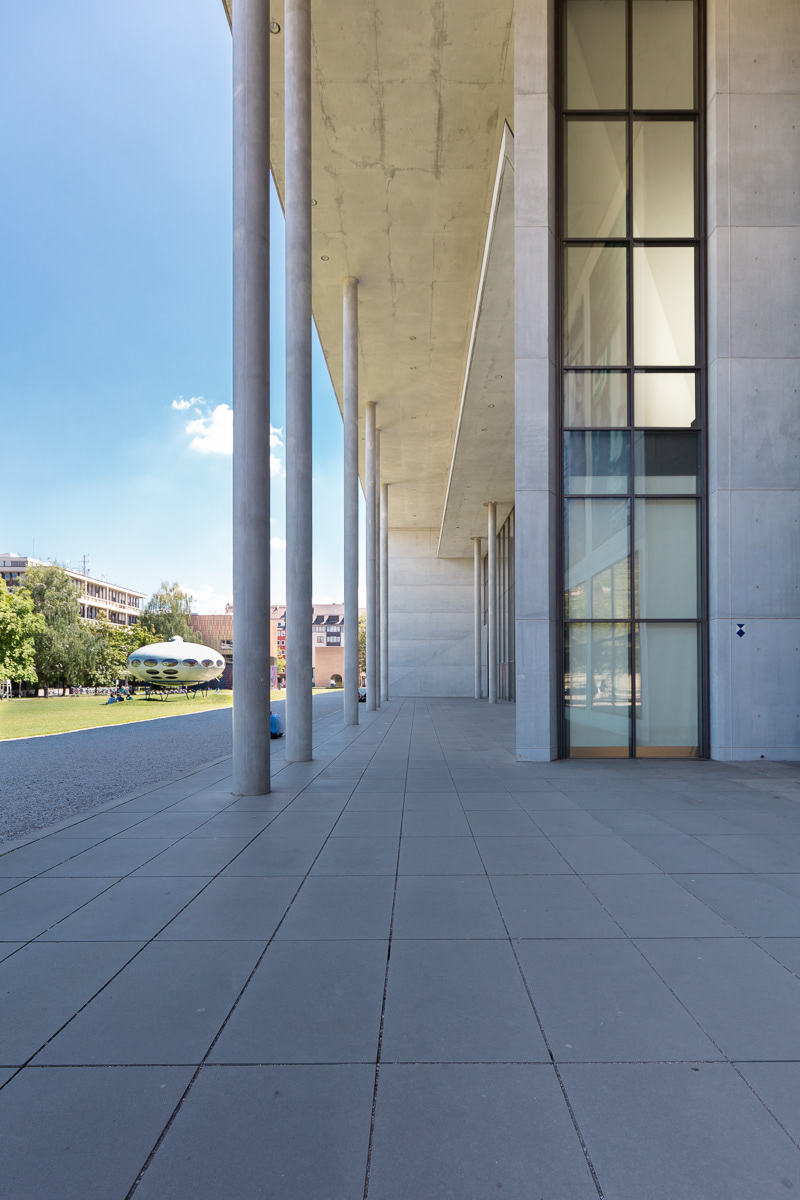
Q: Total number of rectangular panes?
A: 14